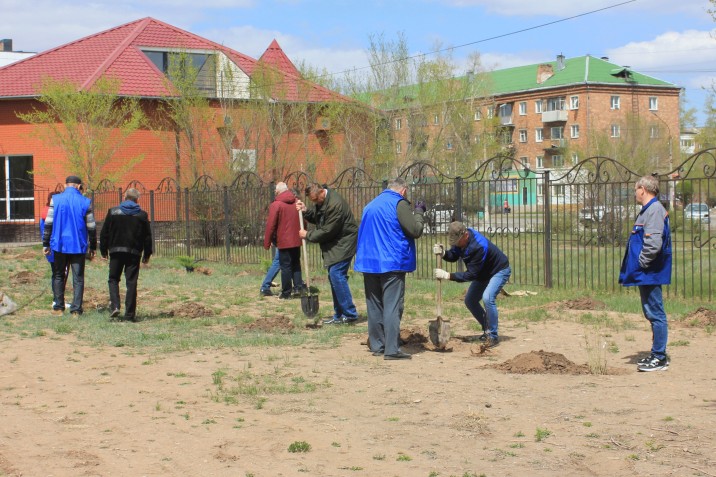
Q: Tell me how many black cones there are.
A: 0